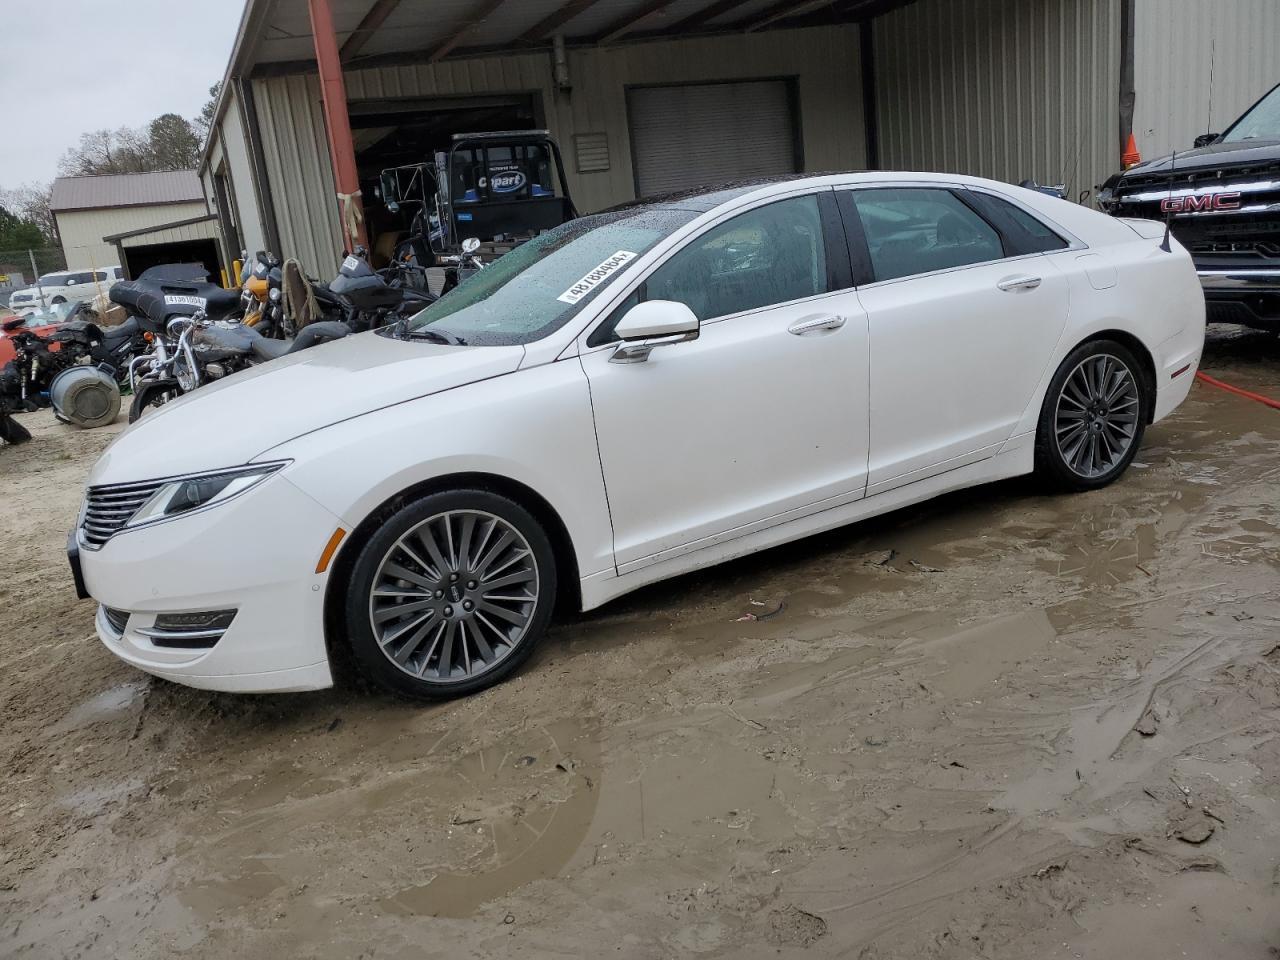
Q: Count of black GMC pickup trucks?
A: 1